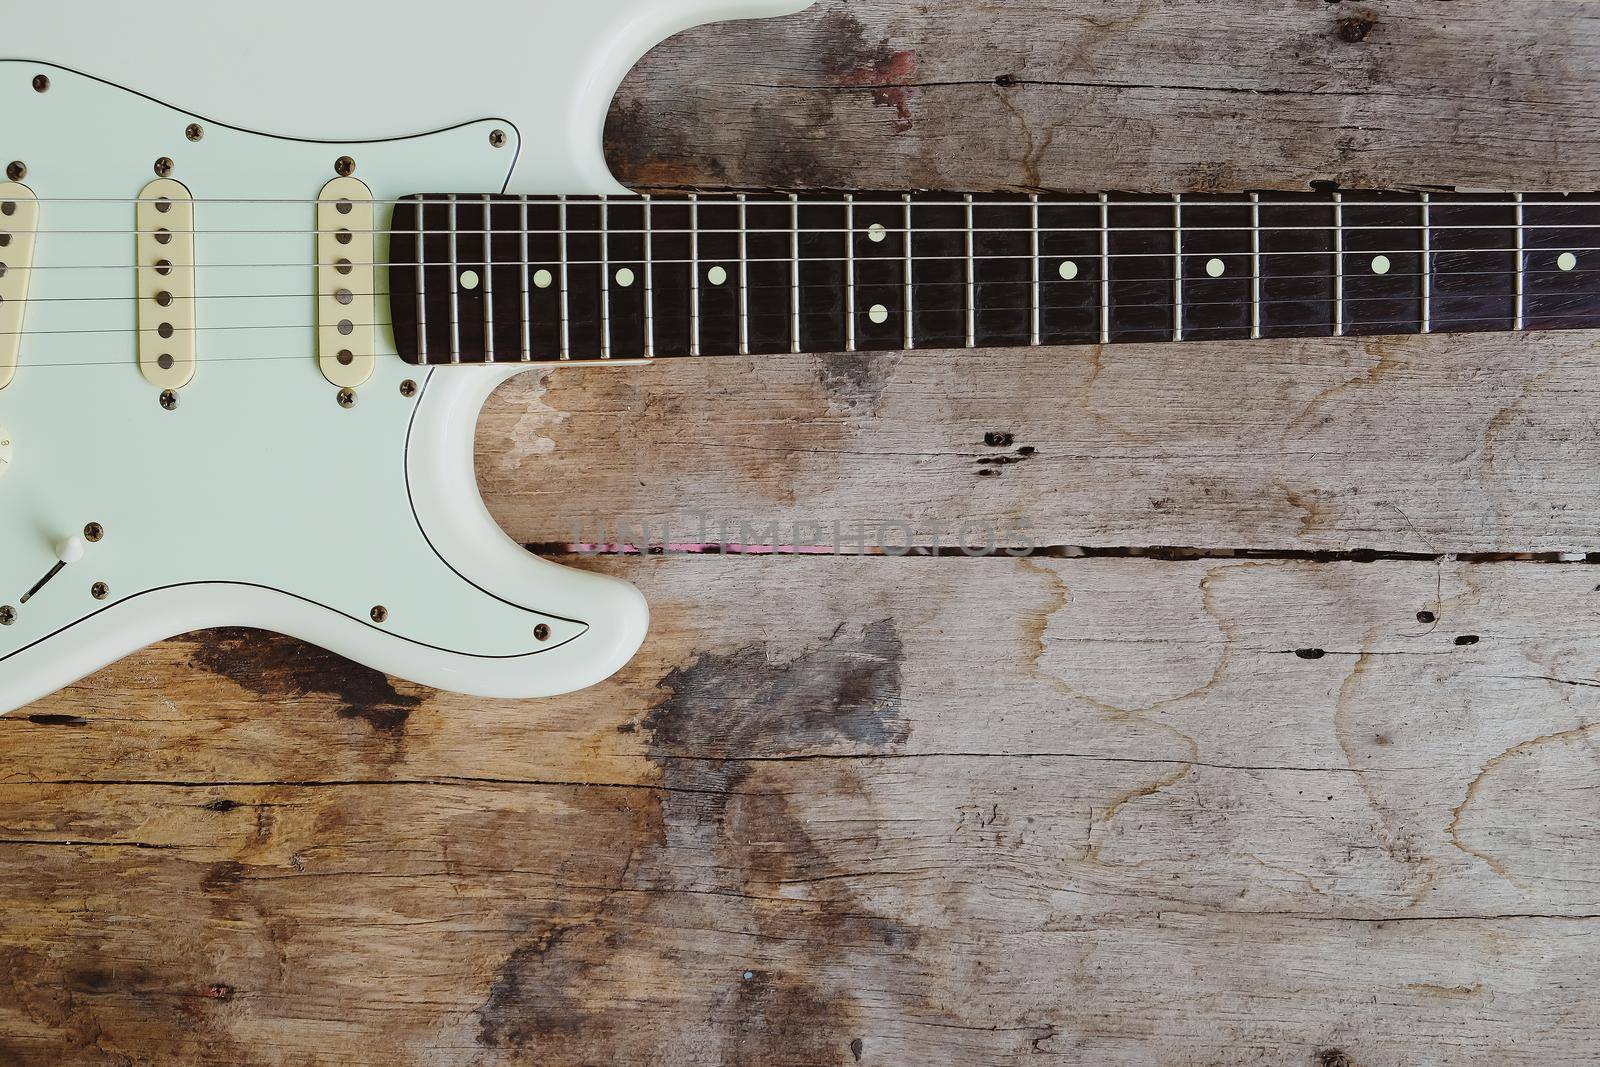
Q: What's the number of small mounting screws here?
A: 14